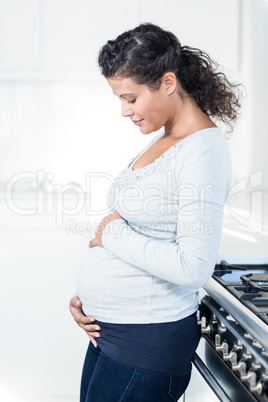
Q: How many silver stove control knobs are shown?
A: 7